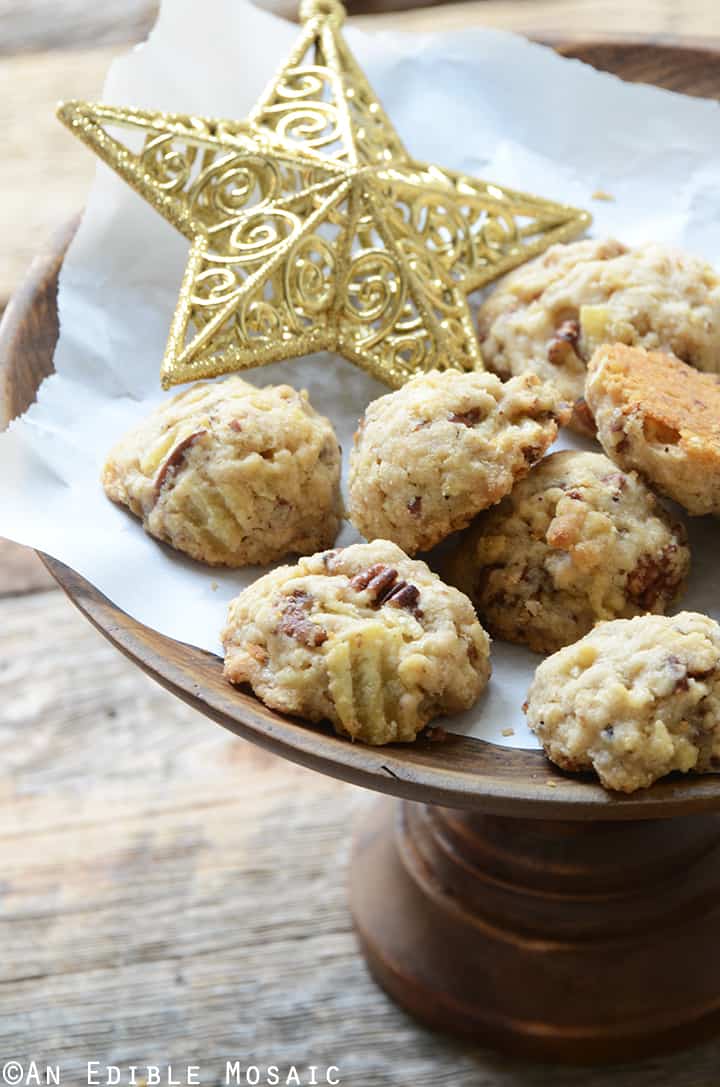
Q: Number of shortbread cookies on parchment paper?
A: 7